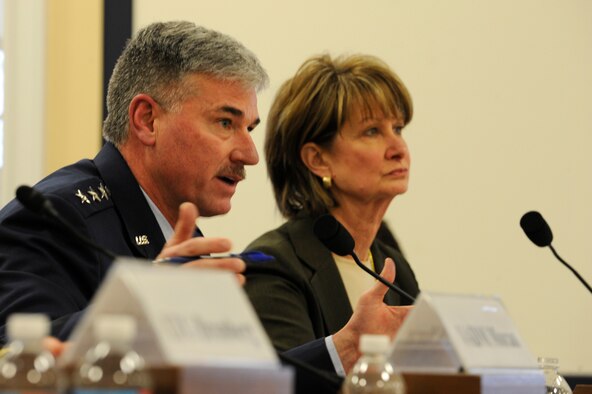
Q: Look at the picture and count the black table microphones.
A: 3